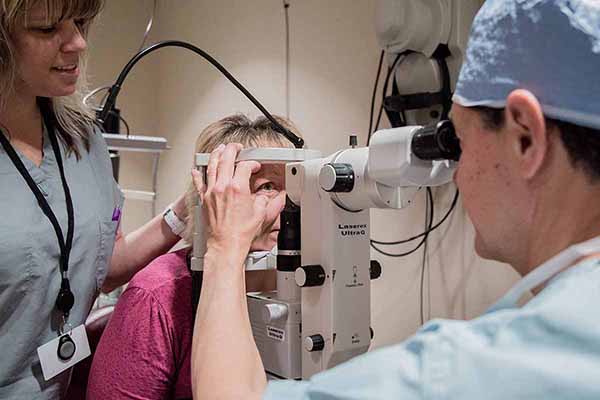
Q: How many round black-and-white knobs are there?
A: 3